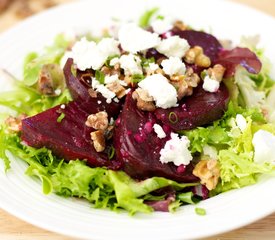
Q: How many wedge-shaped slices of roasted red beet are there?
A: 5